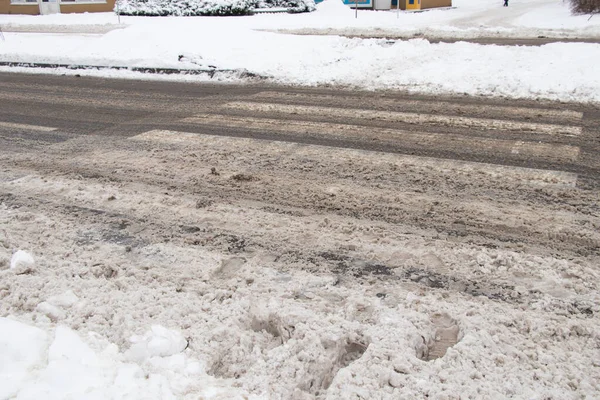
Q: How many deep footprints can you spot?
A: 3